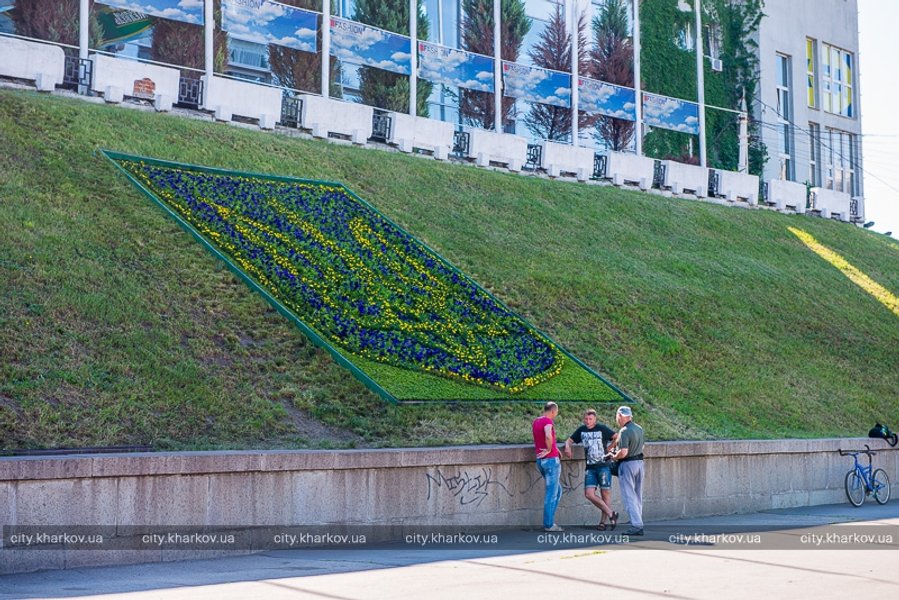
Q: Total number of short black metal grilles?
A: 12